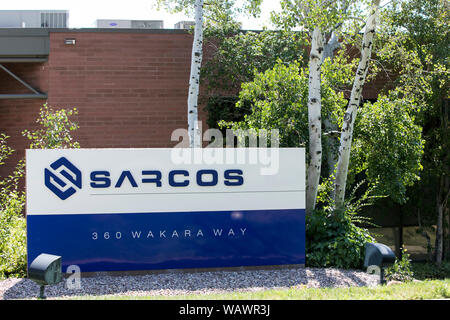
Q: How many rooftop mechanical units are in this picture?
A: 3